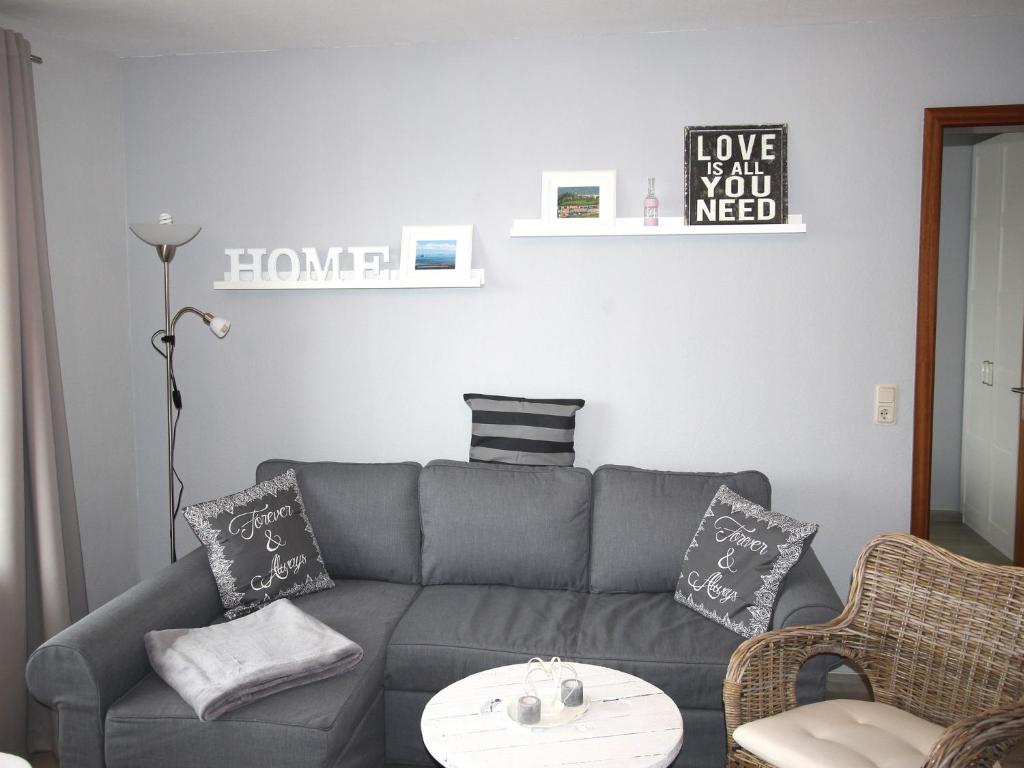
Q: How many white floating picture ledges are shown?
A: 2